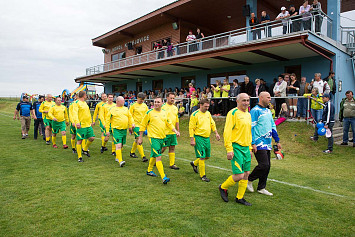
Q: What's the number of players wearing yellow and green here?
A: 12